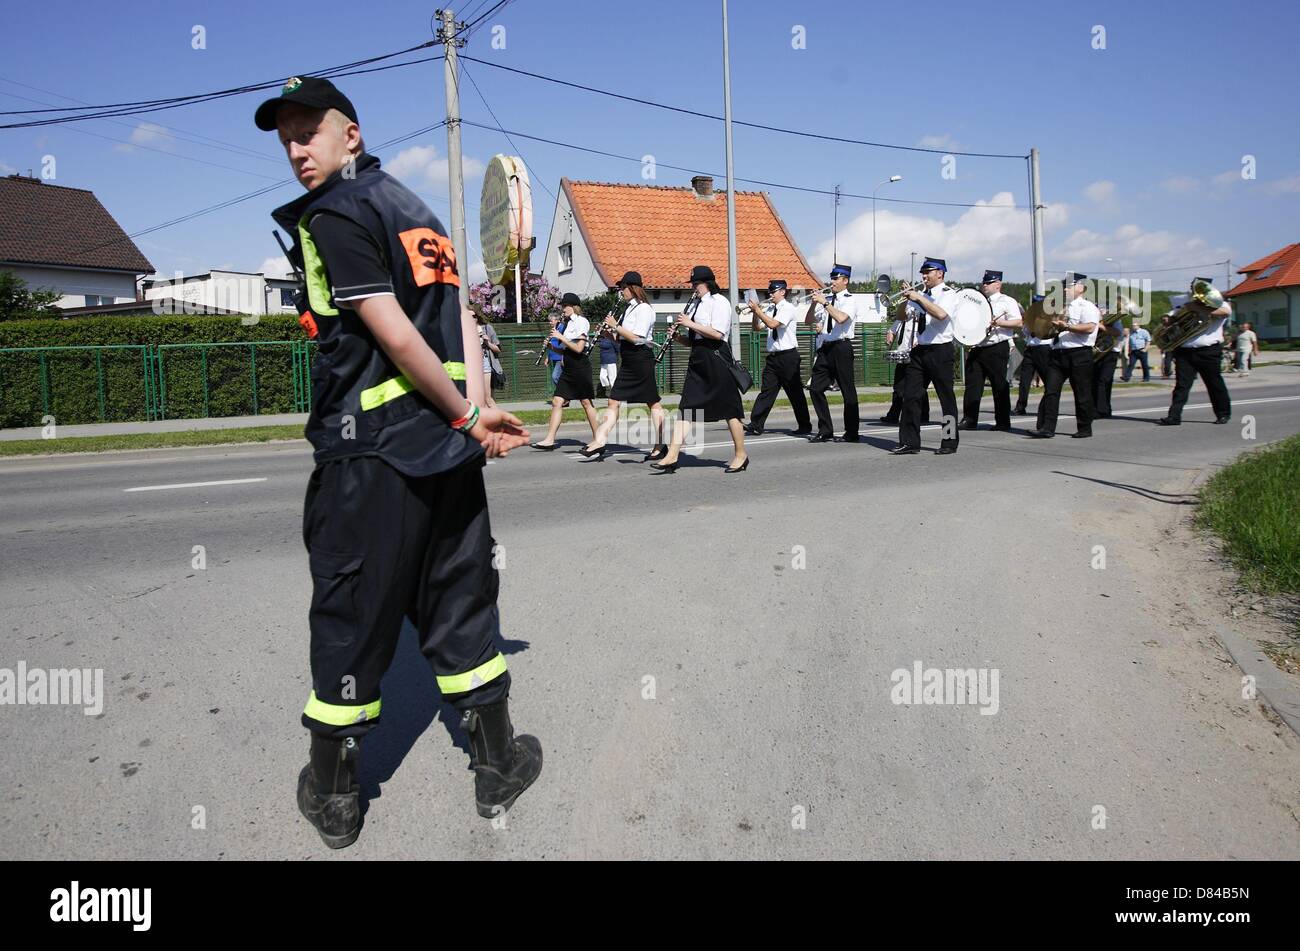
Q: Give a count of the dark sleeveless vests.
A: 1